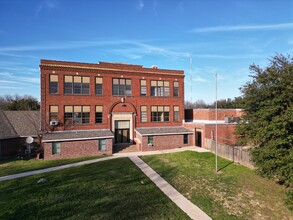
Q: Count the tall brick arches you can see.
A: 1